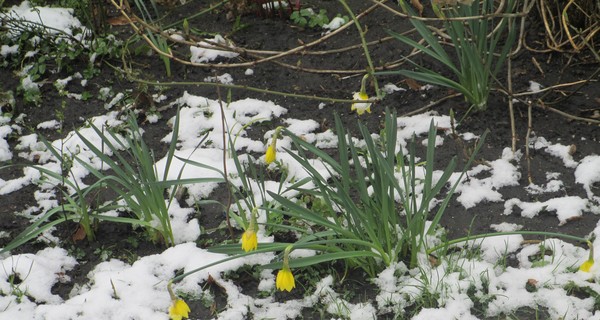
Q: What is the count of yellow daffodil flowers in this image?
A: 6